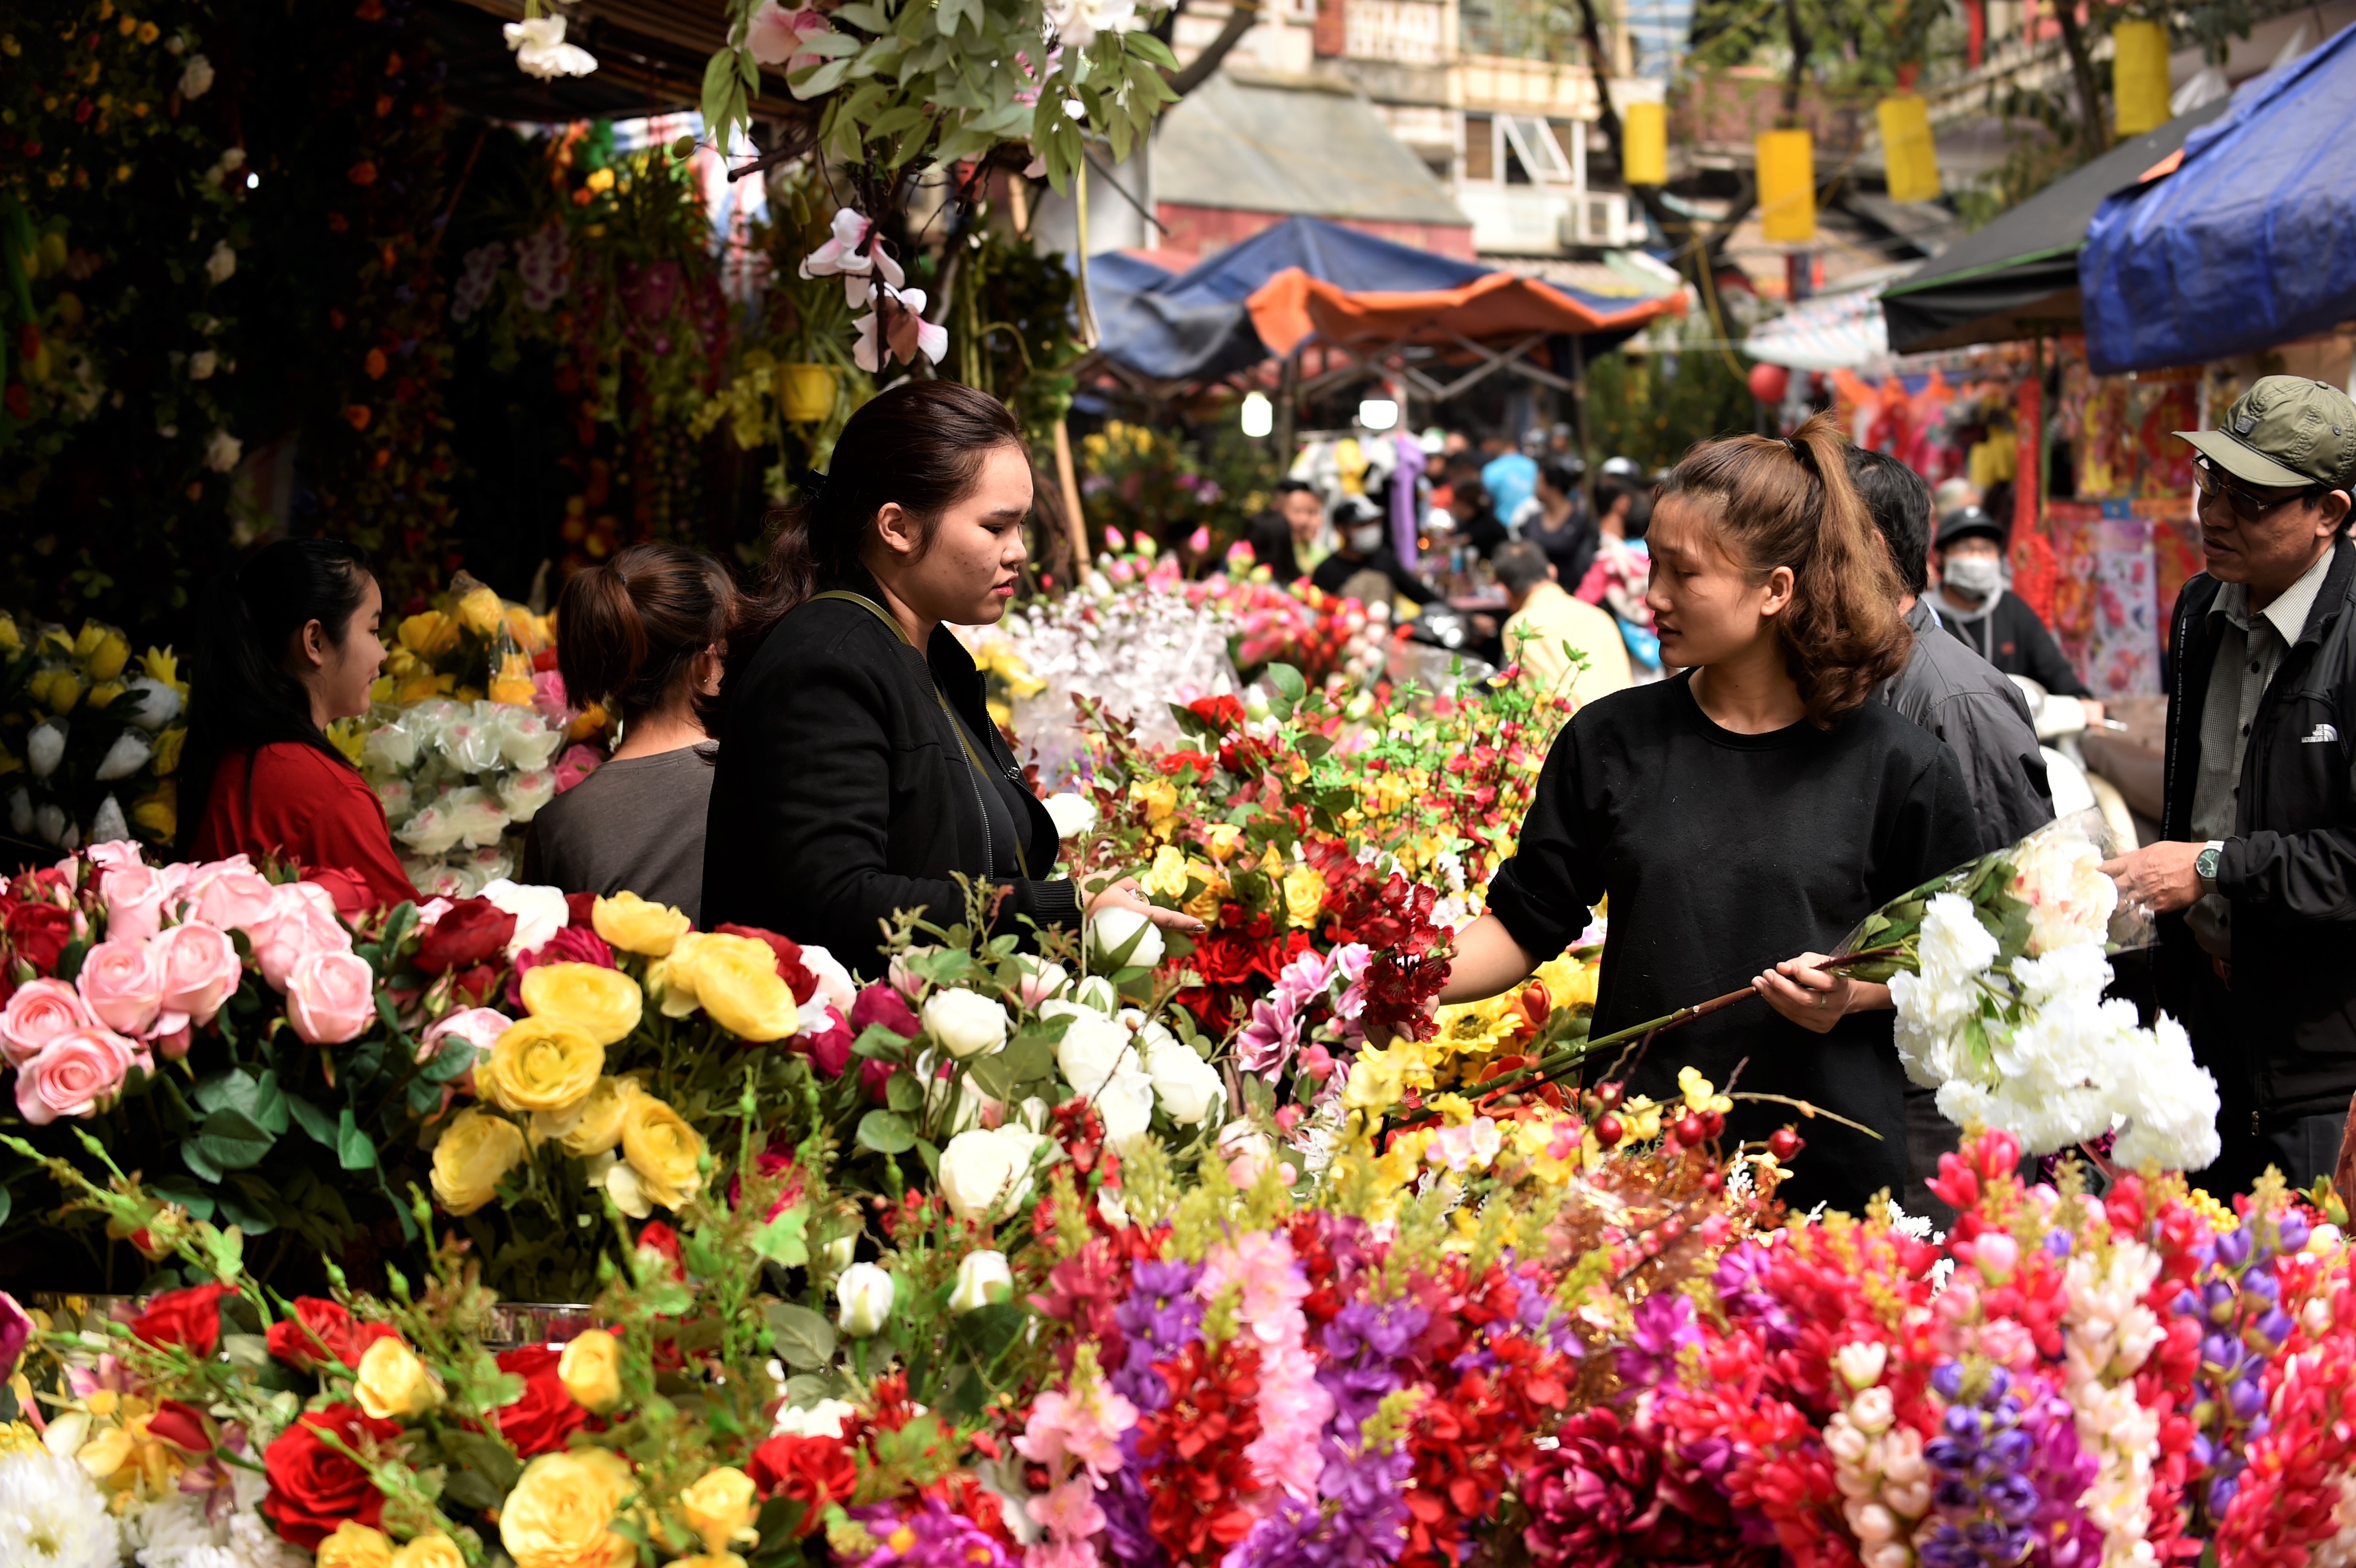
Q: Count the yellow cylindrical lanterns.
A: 4